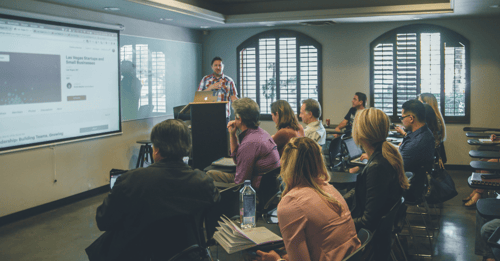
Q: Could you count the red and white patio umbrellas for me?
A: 0